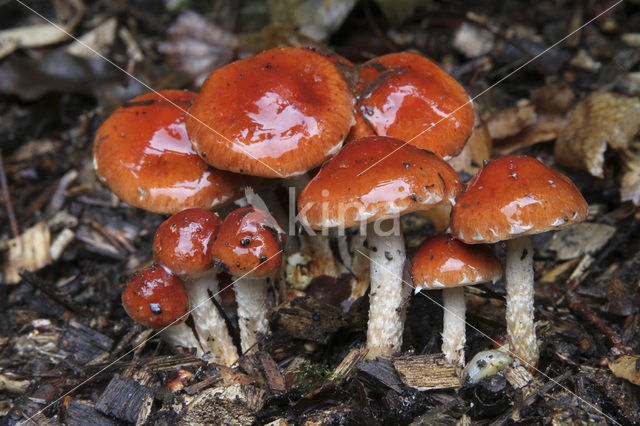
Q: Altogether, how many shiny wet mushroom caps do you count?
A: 9